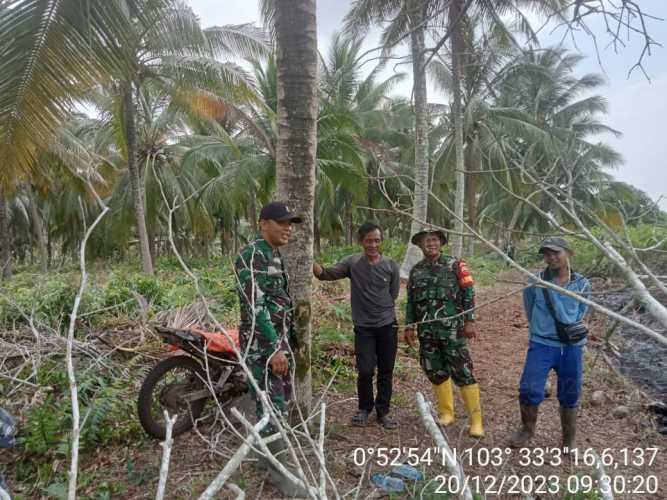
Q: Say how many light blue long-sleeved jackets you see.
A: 1